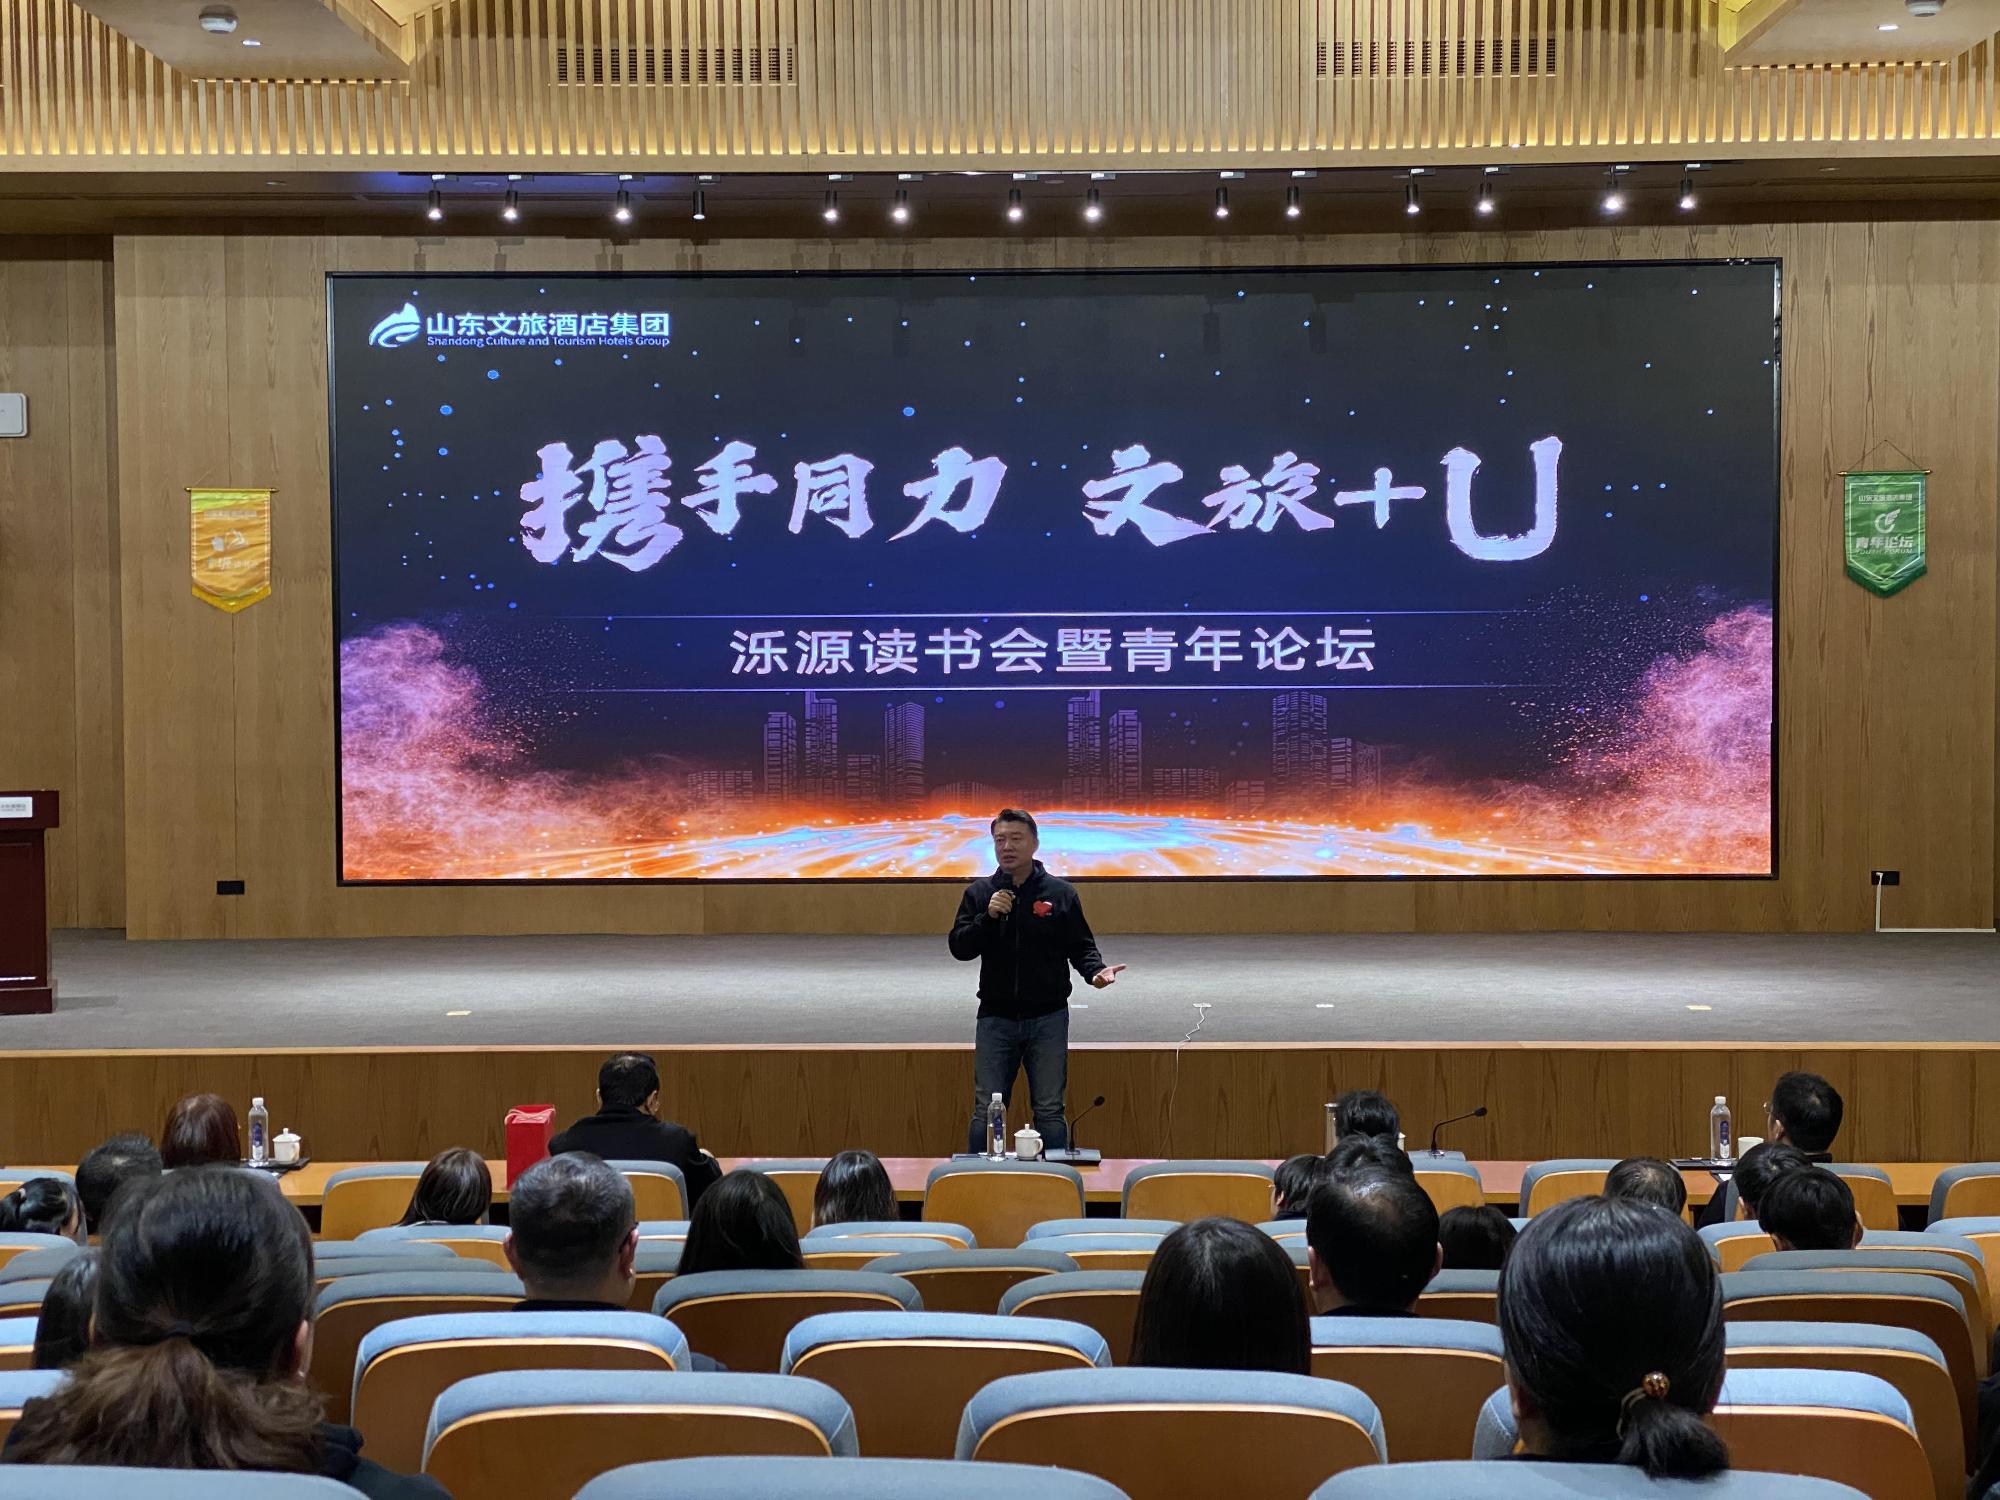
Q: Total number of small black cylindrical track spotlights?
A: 14